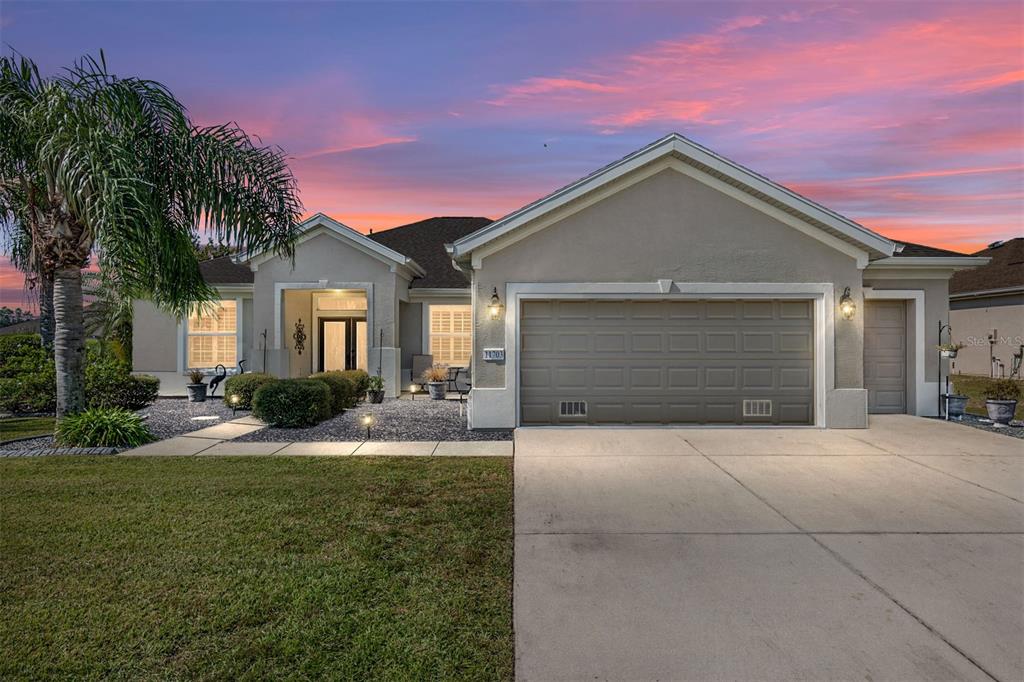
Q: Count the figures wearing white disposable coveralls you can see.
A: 0